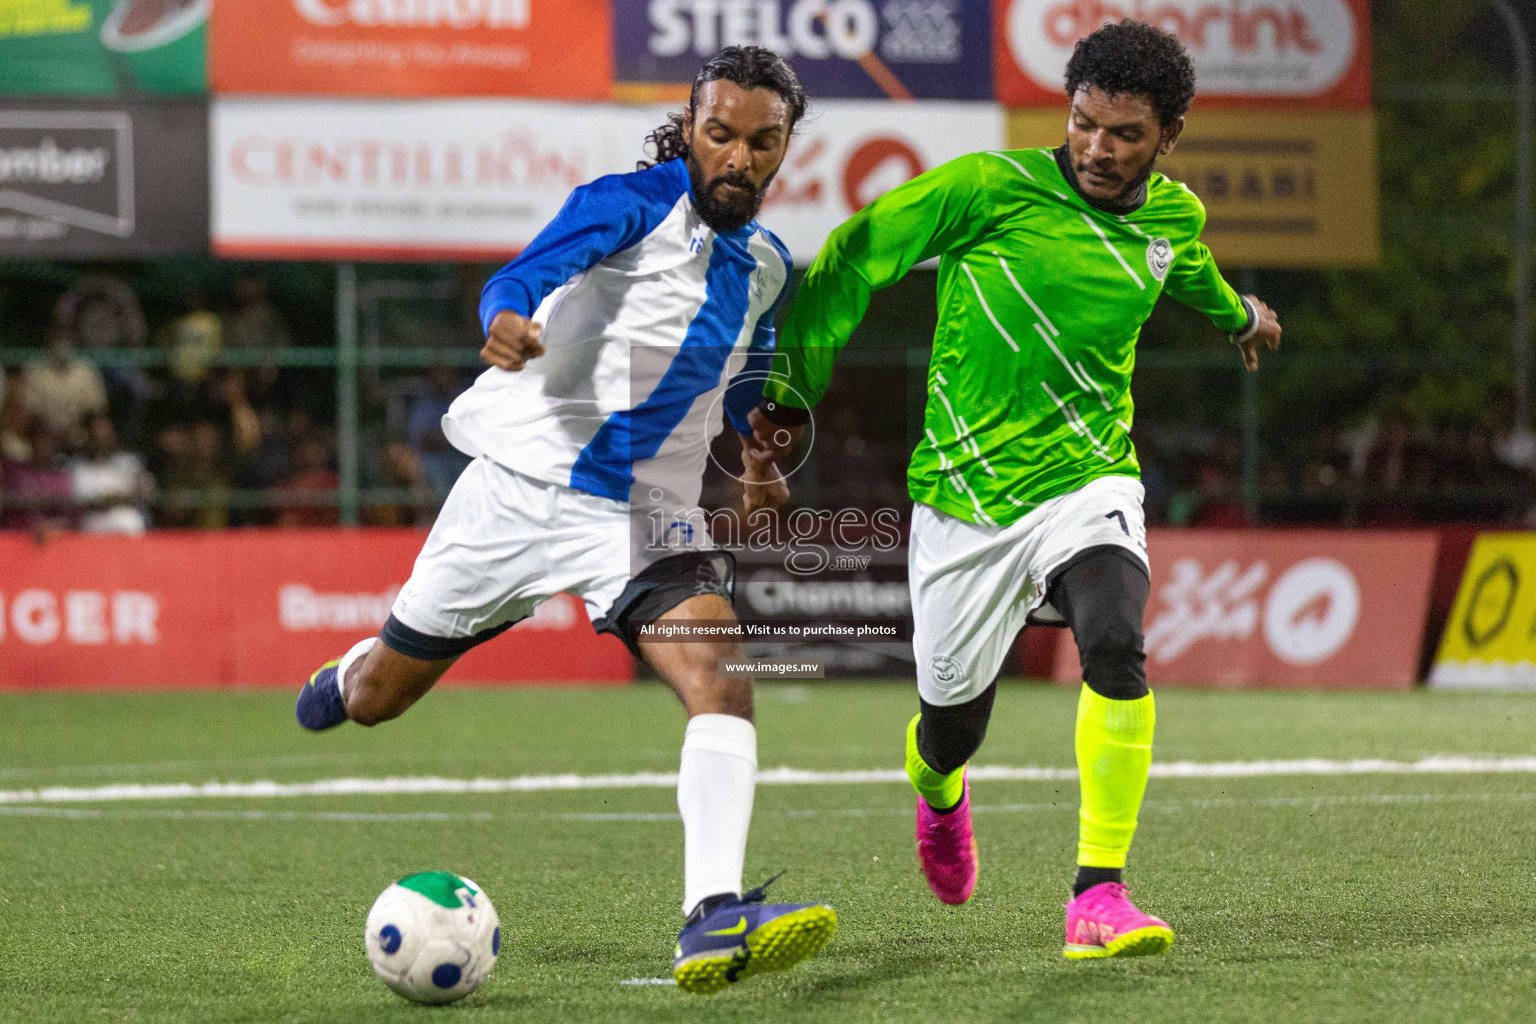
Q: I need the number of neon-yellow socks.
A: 2